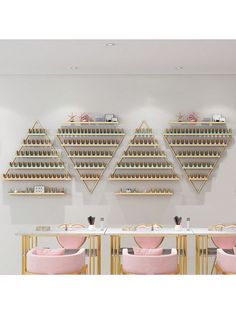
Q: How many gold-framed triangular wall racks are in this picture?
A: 4